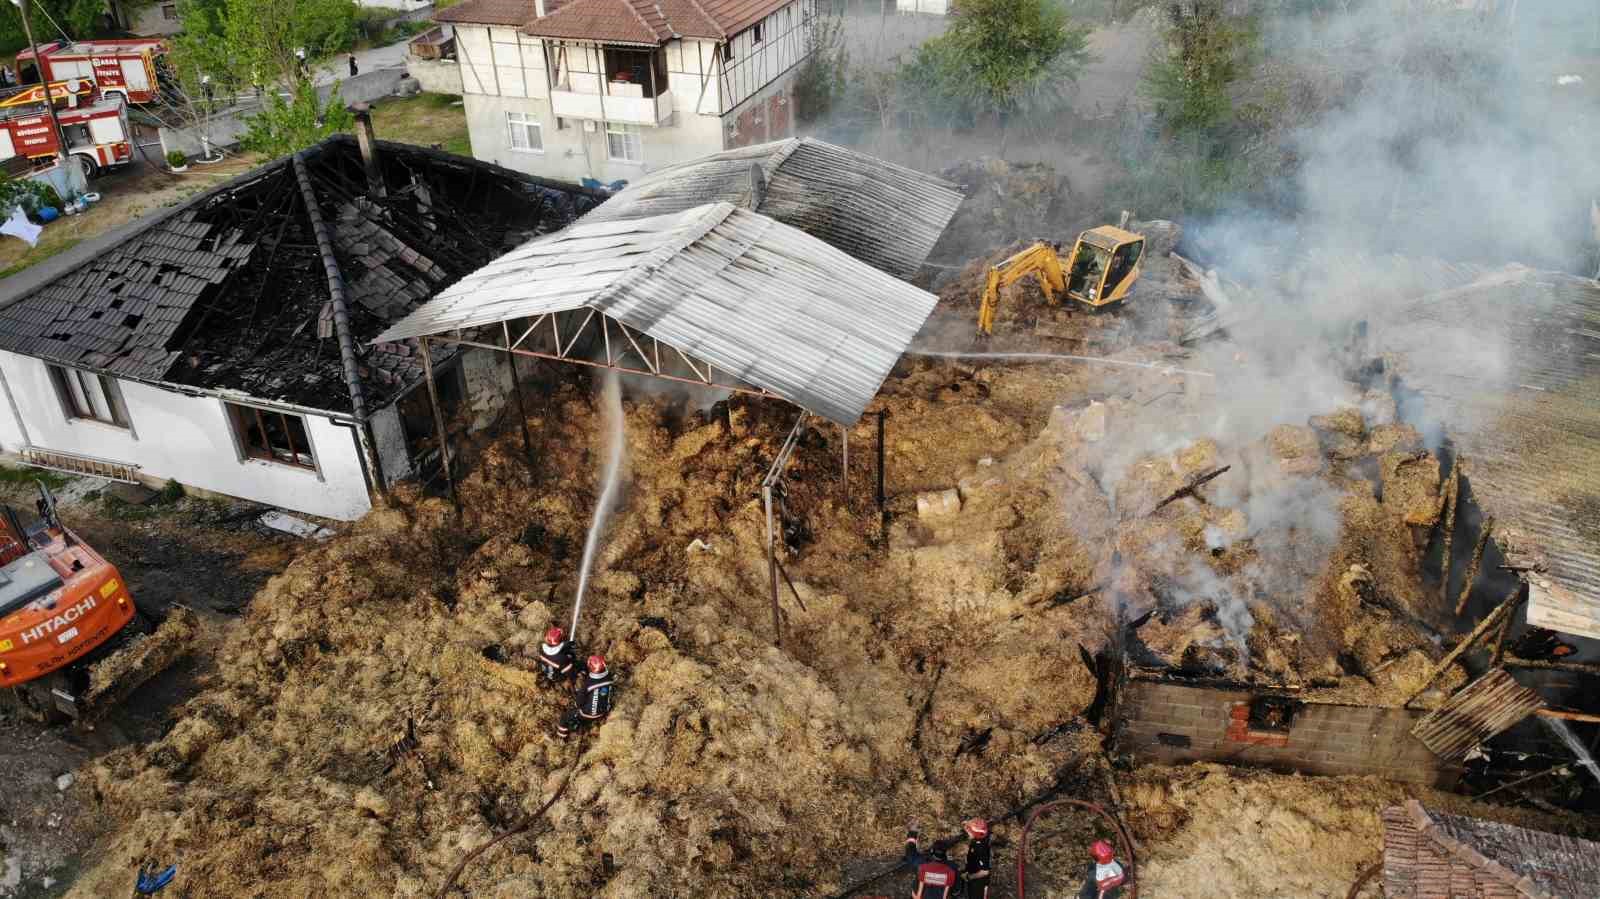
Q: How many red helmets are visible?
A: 4